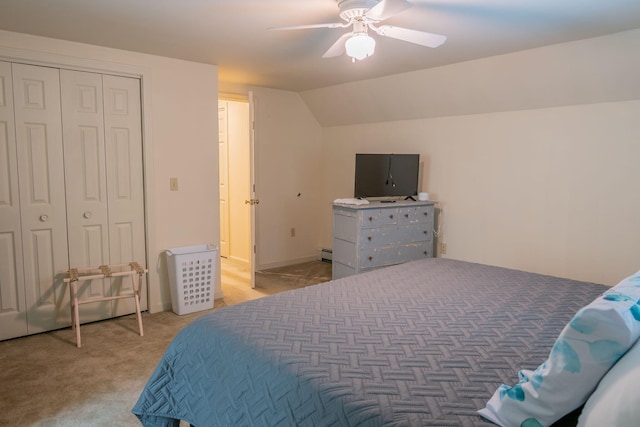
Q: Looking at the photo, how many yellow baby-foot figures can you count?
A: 0